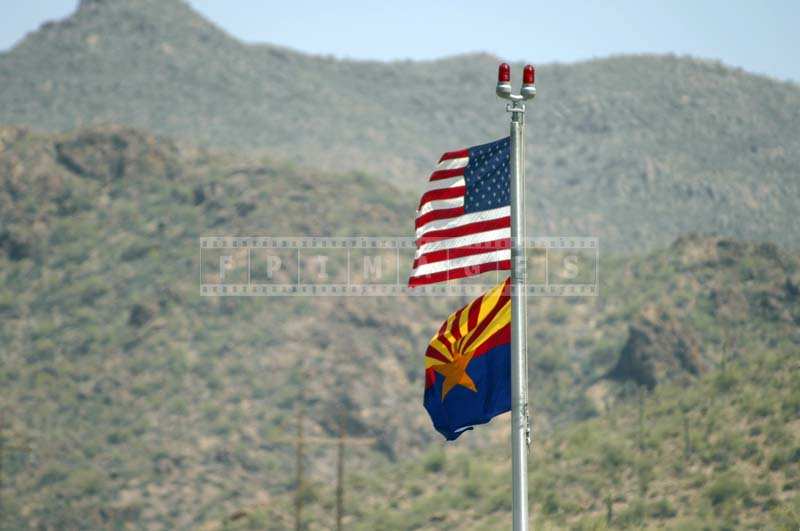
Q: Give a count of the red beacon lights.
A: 2